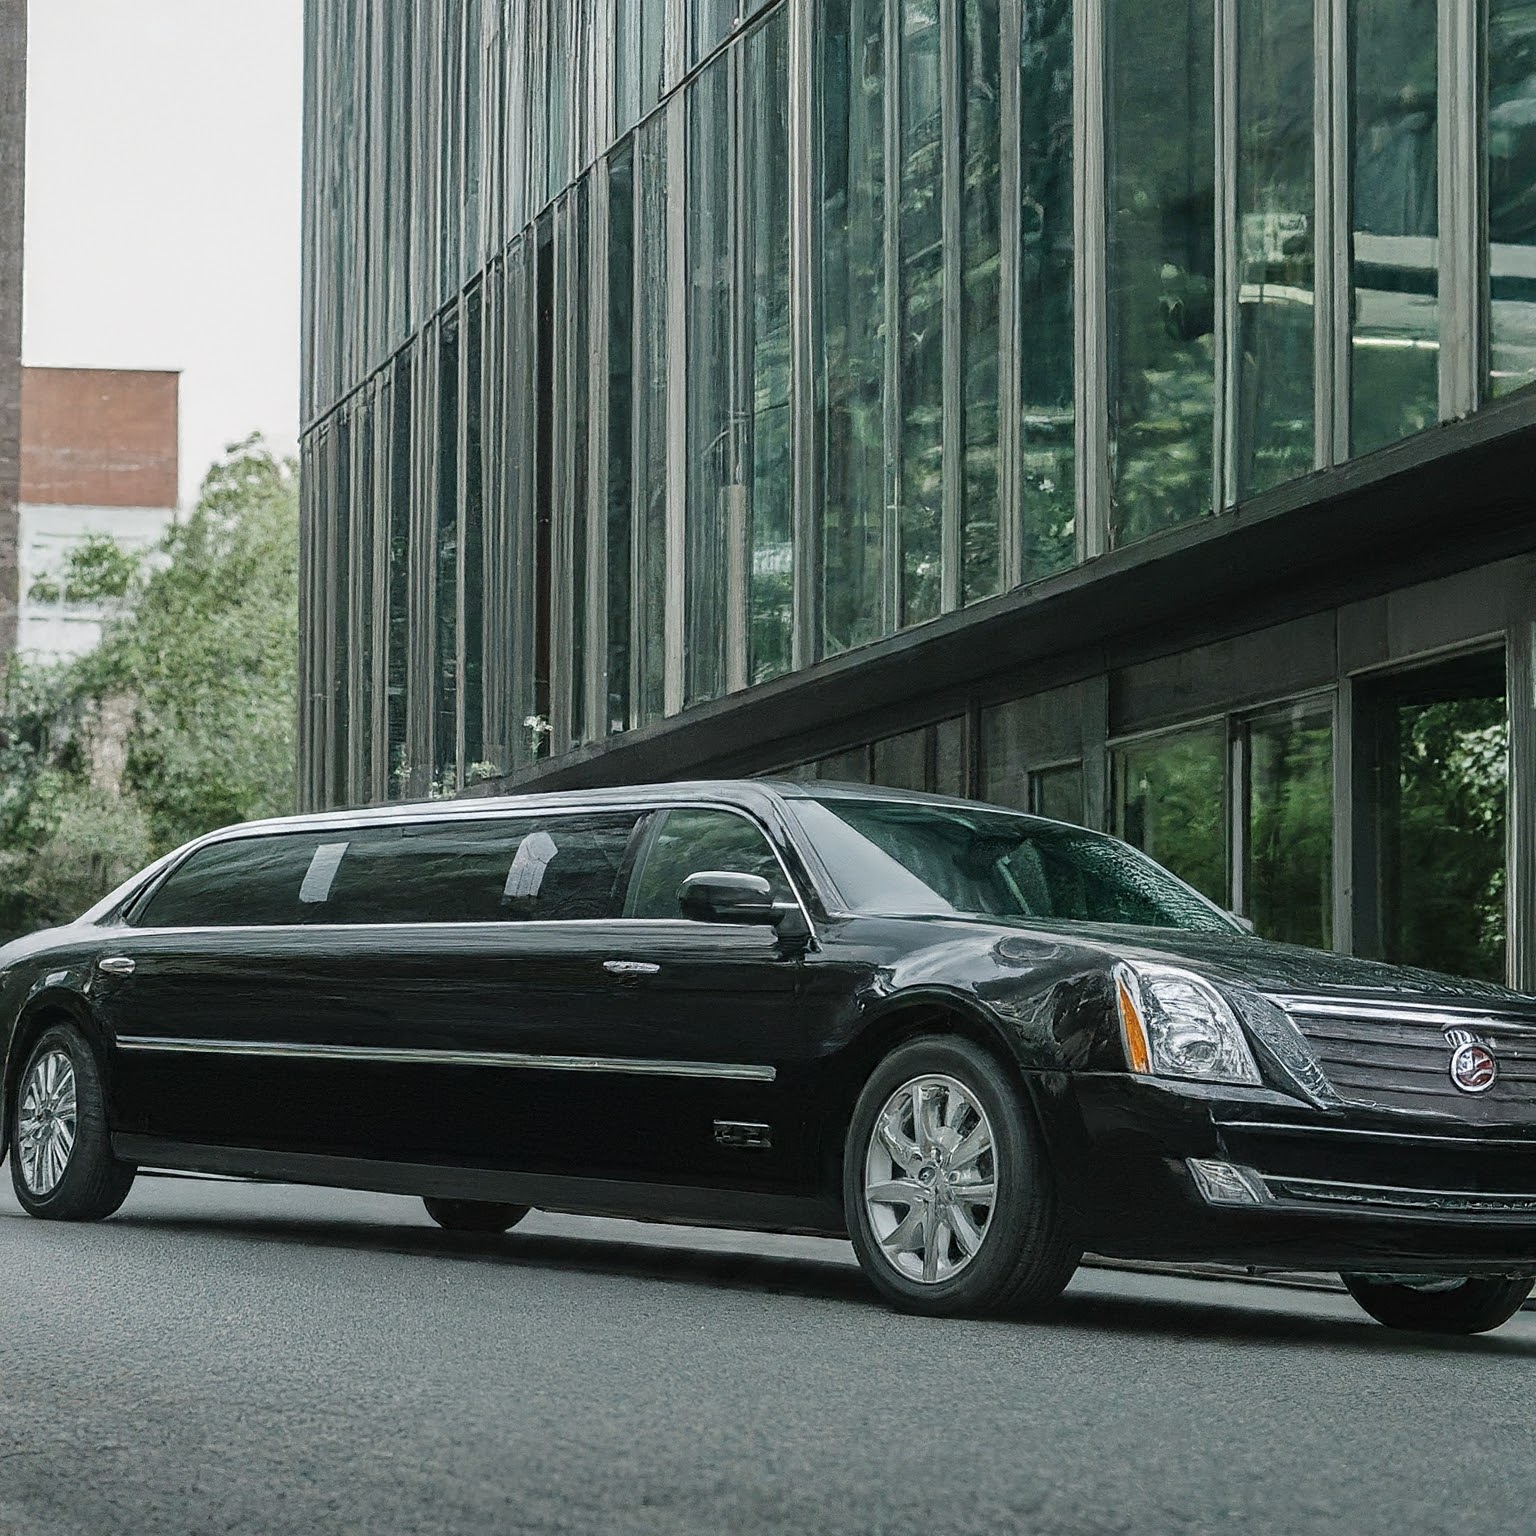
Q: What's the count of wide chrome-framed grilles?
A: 1